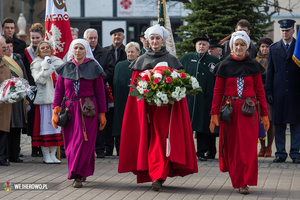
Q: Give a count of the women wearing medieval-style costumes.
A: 3